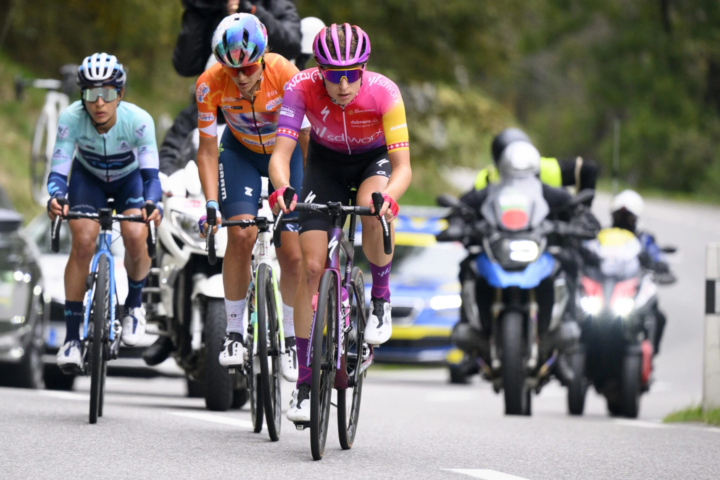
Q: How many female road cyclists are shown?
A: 3